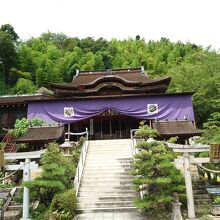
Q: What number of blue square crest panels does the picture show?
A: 0